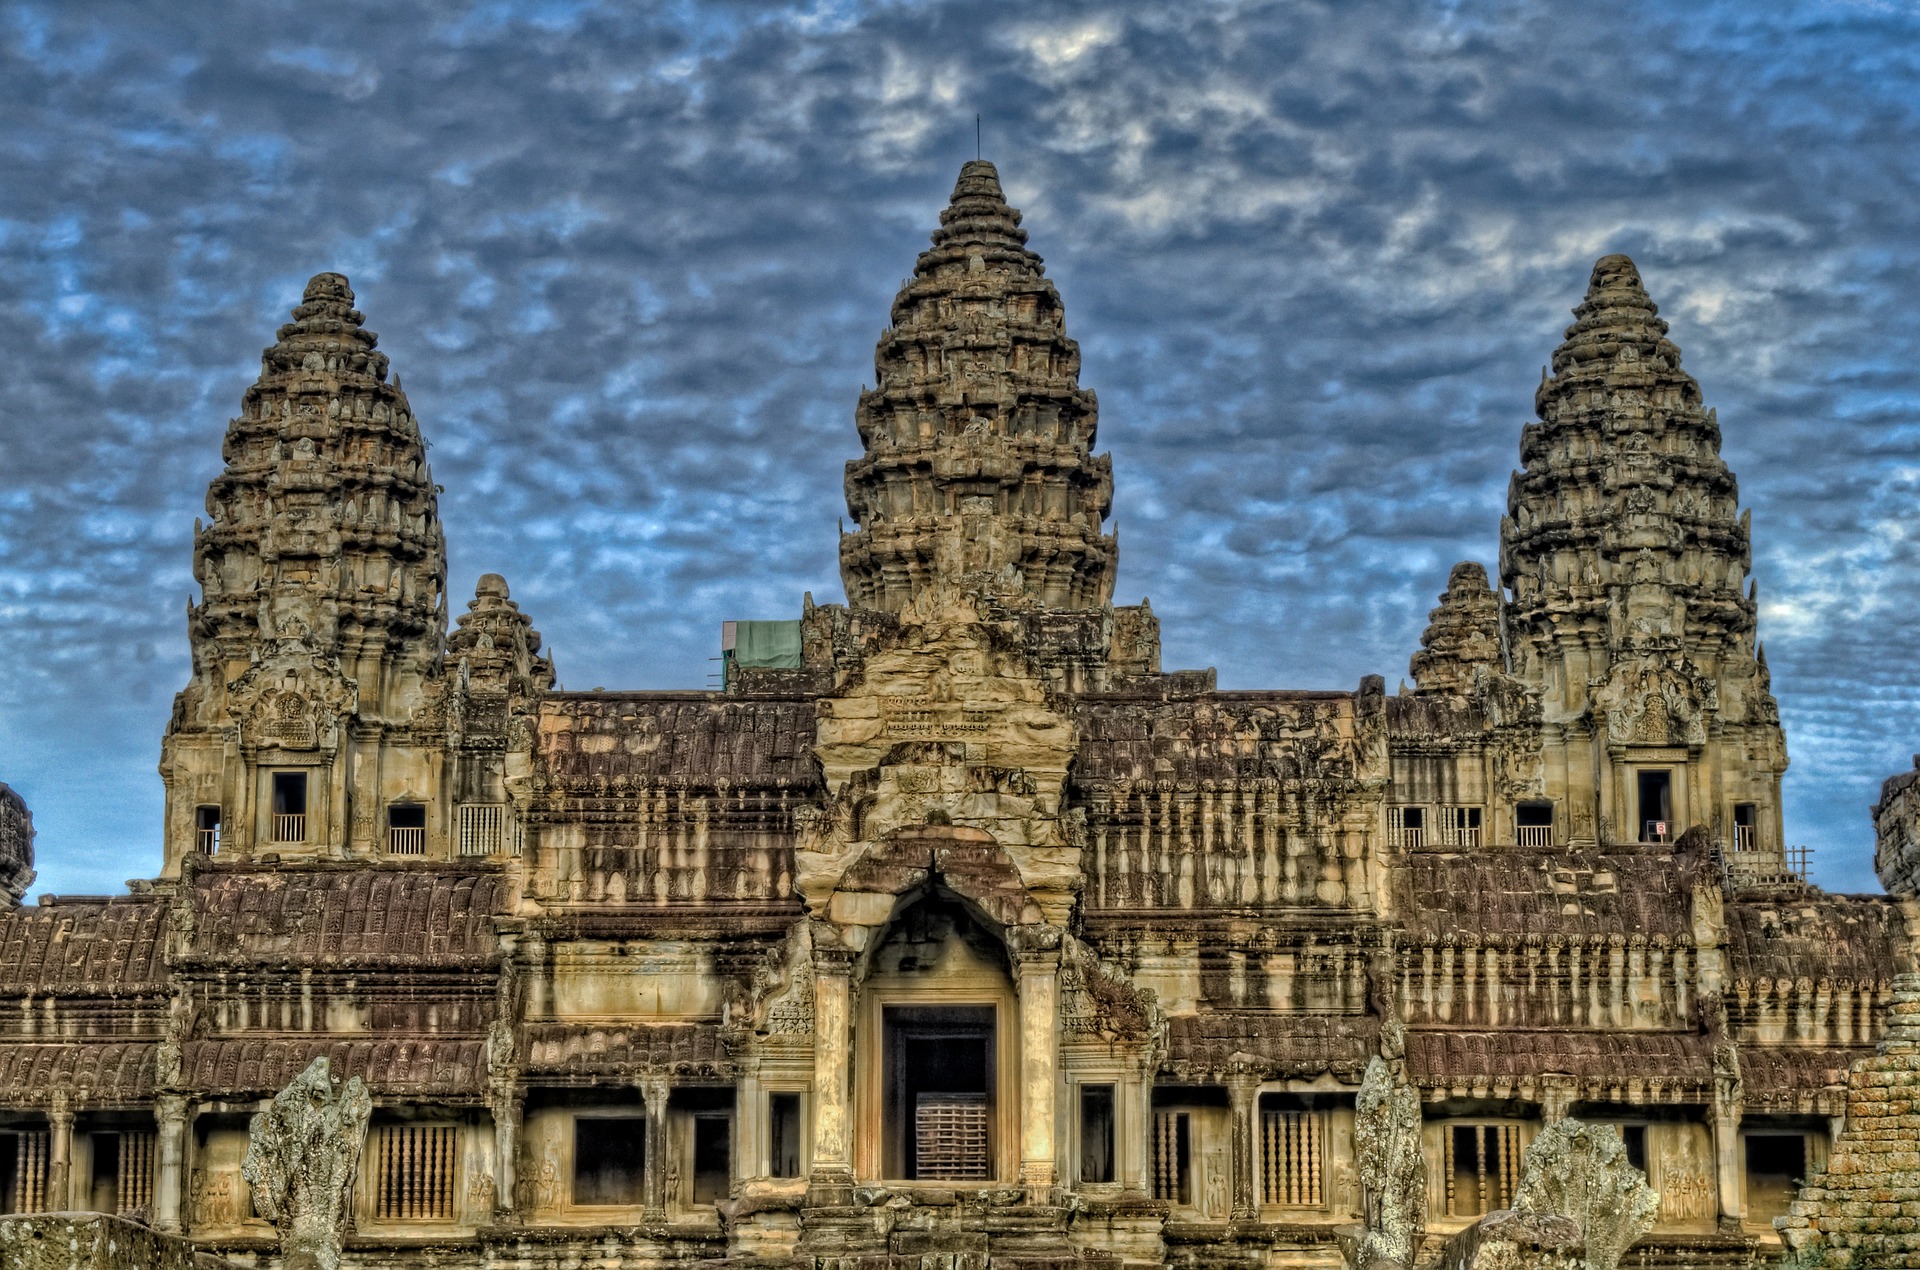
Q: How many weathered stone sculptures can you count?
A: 3